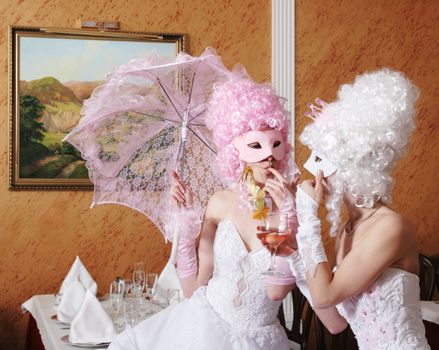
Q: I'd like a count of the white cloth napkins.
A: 4